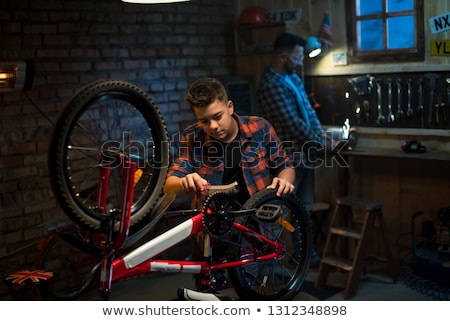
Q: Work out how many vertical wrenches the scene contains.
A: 5